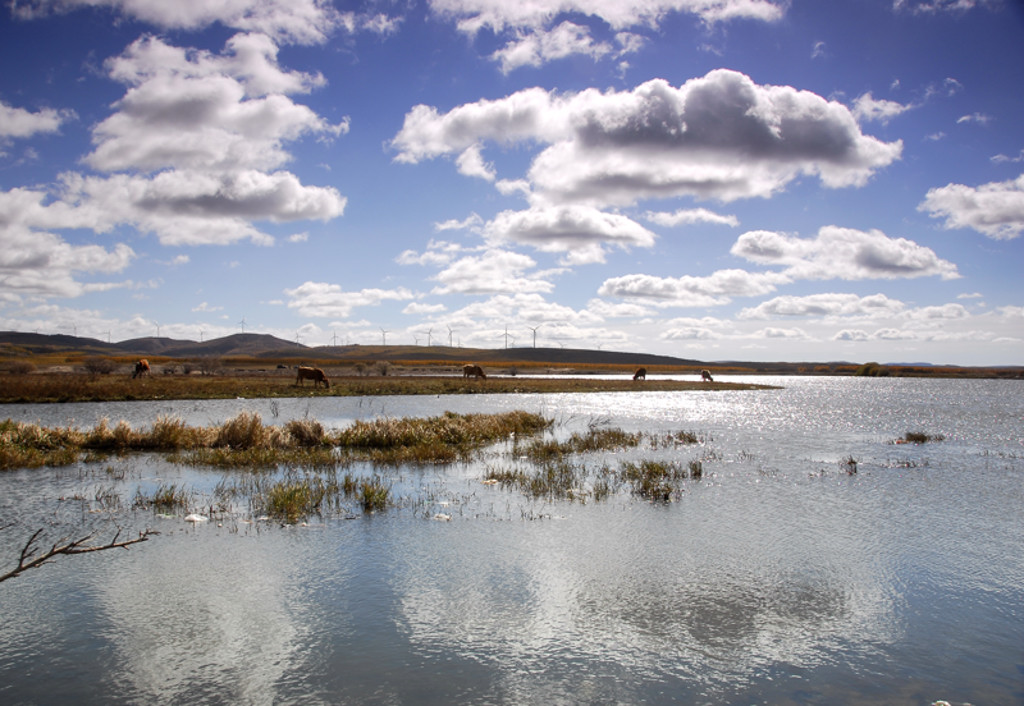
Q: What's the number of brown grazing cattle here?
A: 5